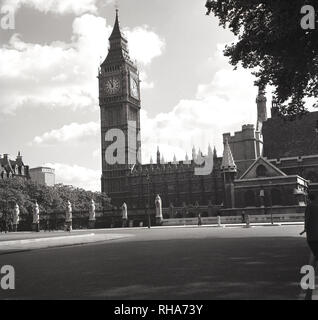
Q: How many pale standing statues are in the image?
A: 6